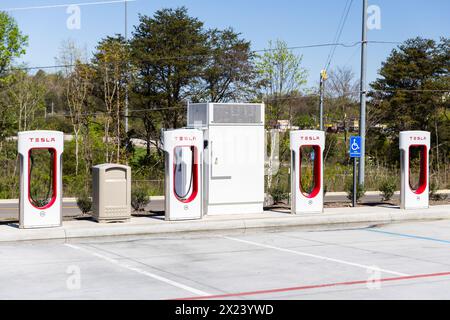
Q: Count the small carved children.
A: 0